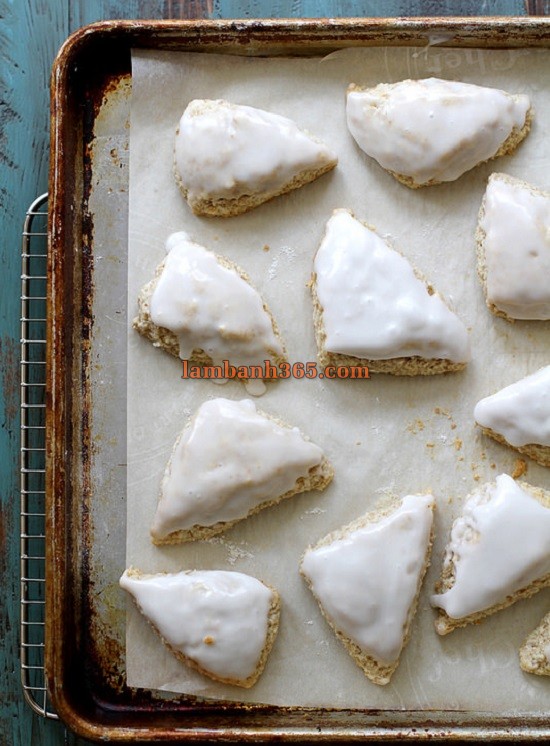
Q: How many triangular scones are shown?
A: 11